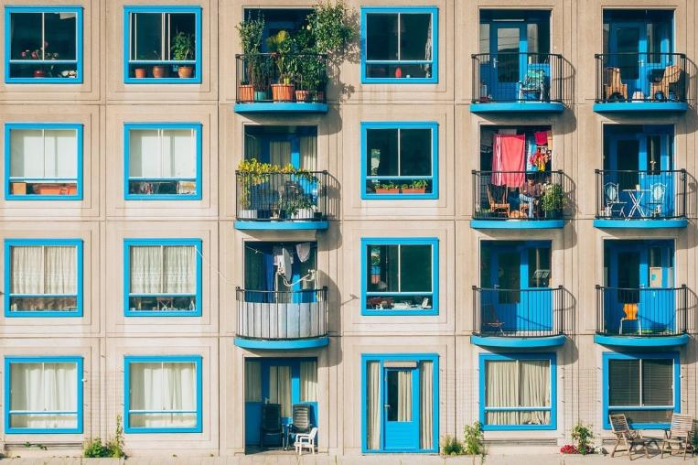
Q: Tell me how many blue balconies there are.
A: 9